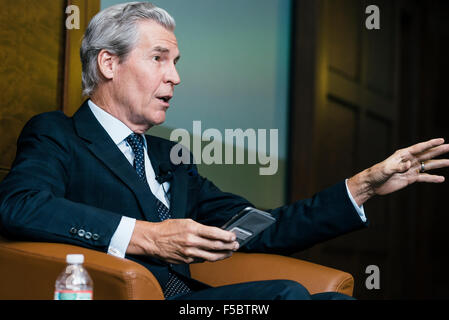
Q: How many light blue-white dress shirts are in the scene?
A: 1